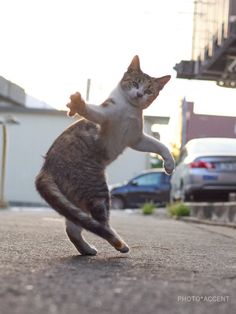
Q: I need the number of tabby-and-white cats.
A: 1